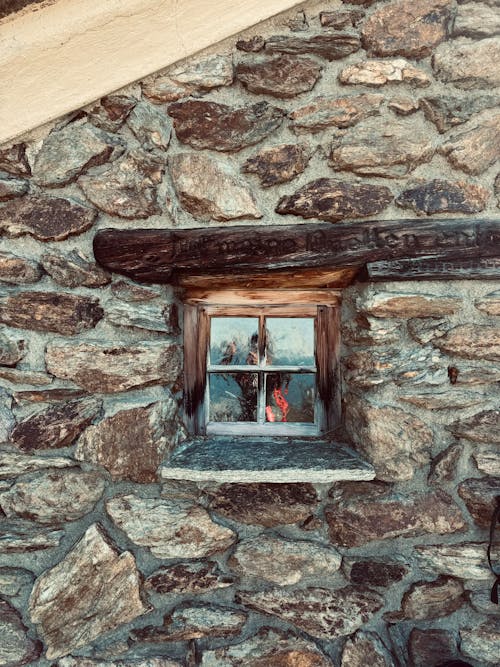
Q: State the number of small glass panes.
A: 4